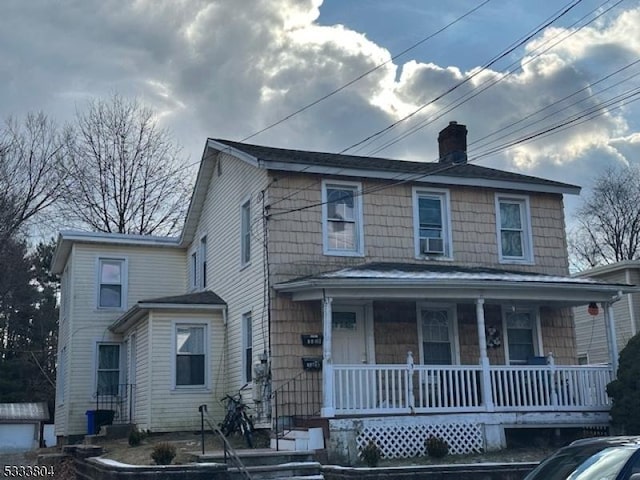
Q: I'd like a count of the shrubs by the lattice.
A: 2